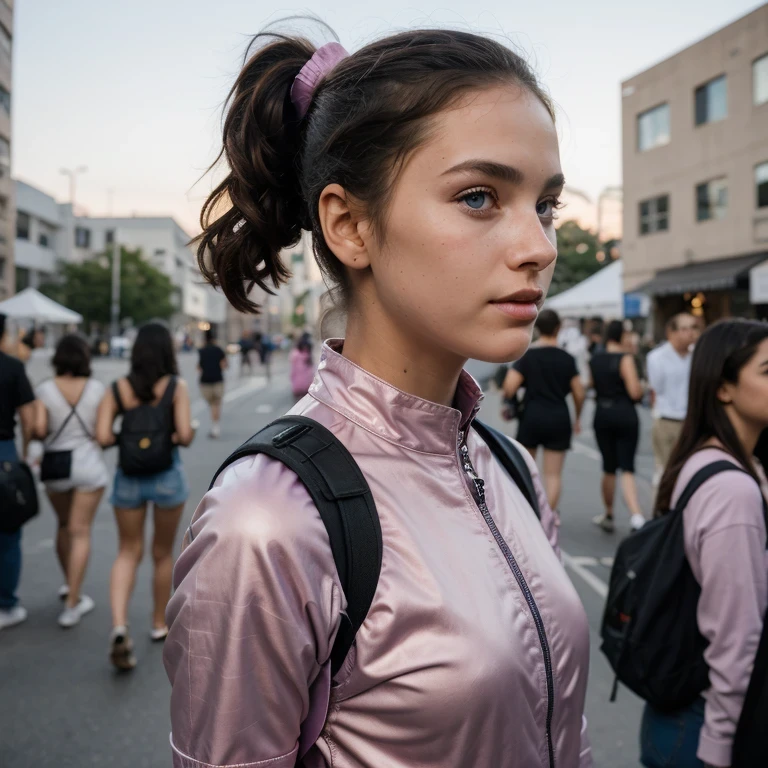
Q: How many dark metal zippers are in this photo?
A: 1